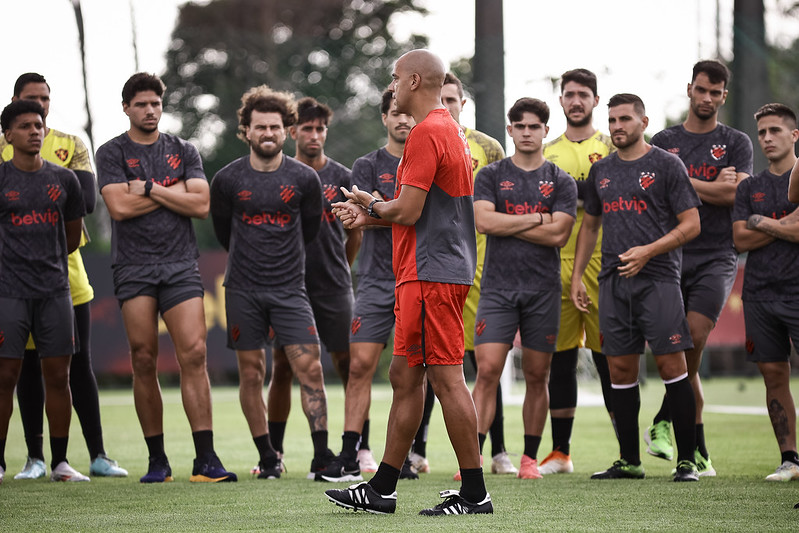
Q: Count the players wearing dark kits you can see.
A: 9